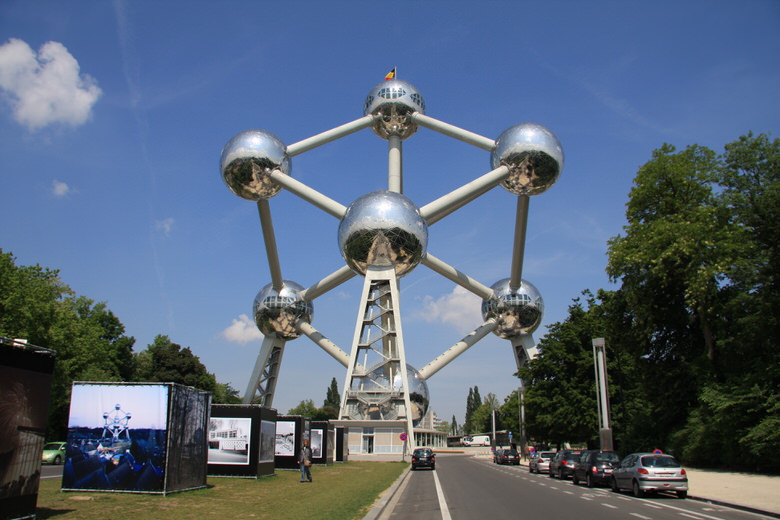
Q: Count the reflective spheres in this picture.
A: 7